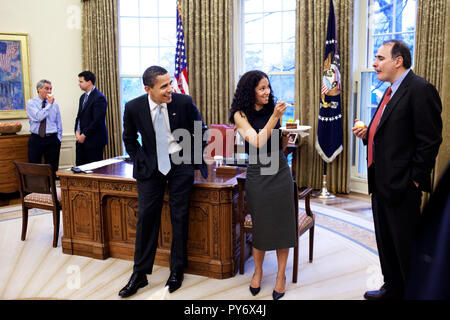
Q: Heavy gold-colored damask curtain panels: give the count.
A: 4